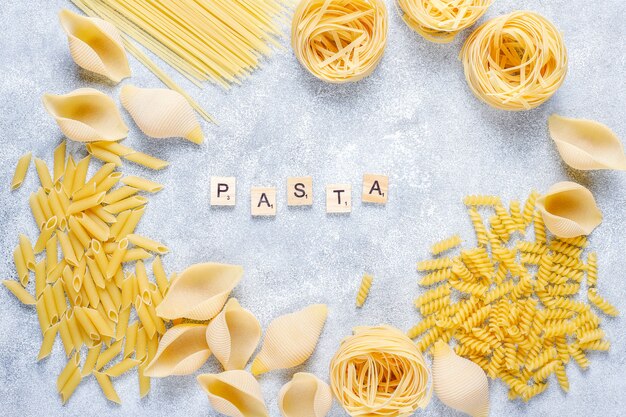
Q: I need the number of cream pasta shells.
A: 12